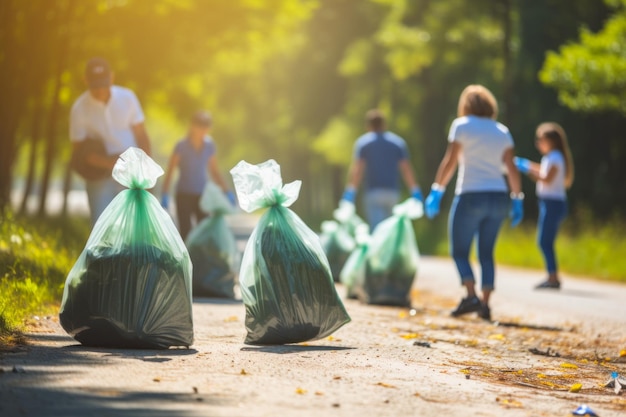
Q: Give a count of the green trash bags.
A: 7